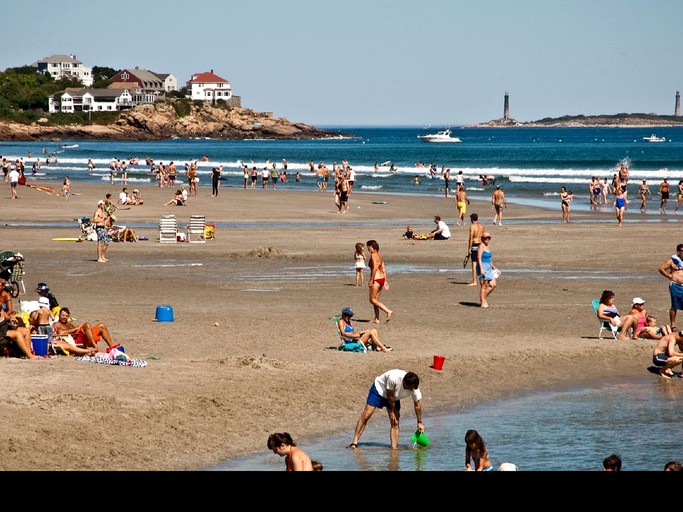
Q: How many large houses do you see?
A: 4